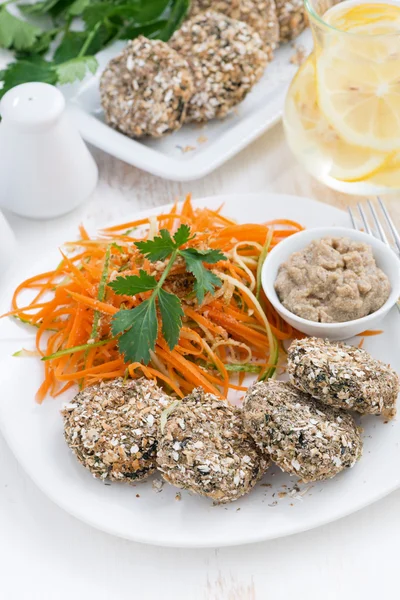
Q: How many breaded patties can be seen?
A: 8